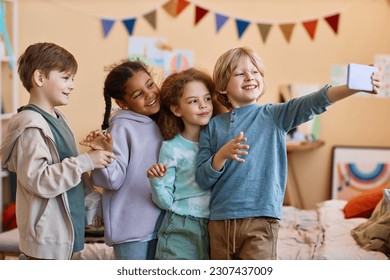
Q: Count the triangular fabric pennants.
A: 12